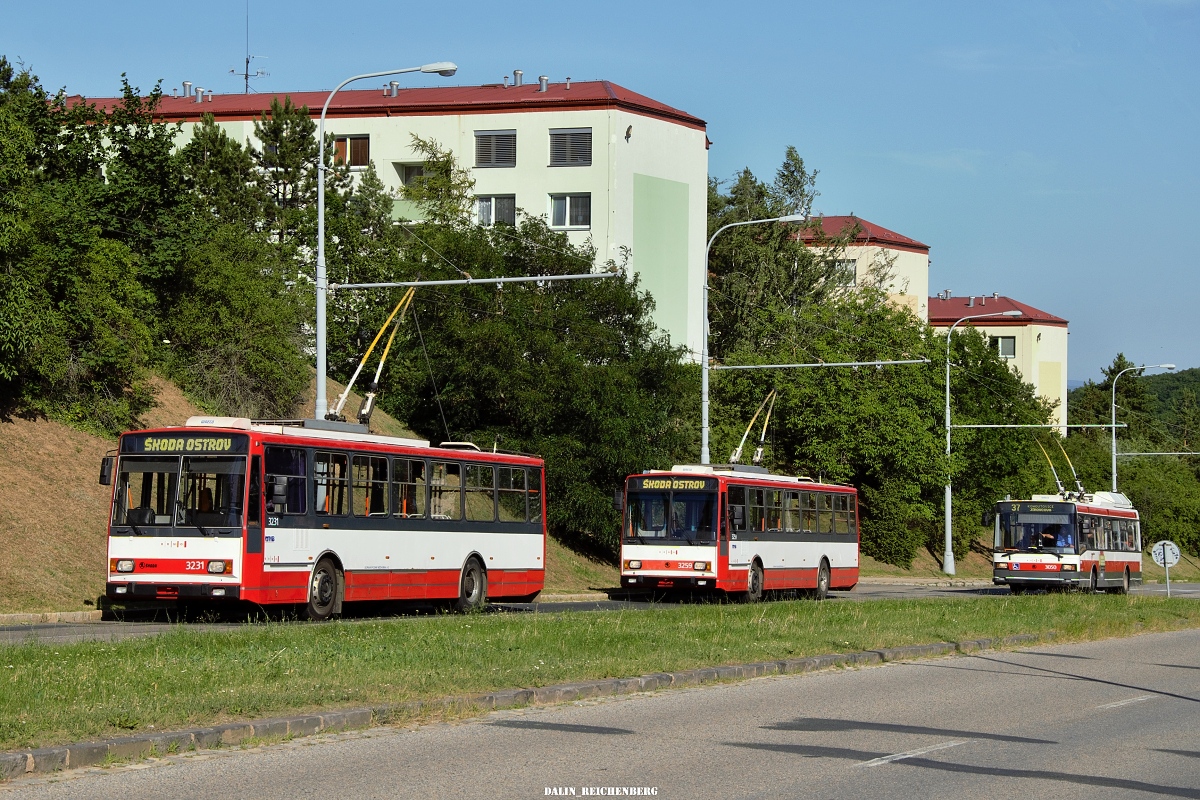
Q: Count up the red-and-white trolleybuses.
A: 3